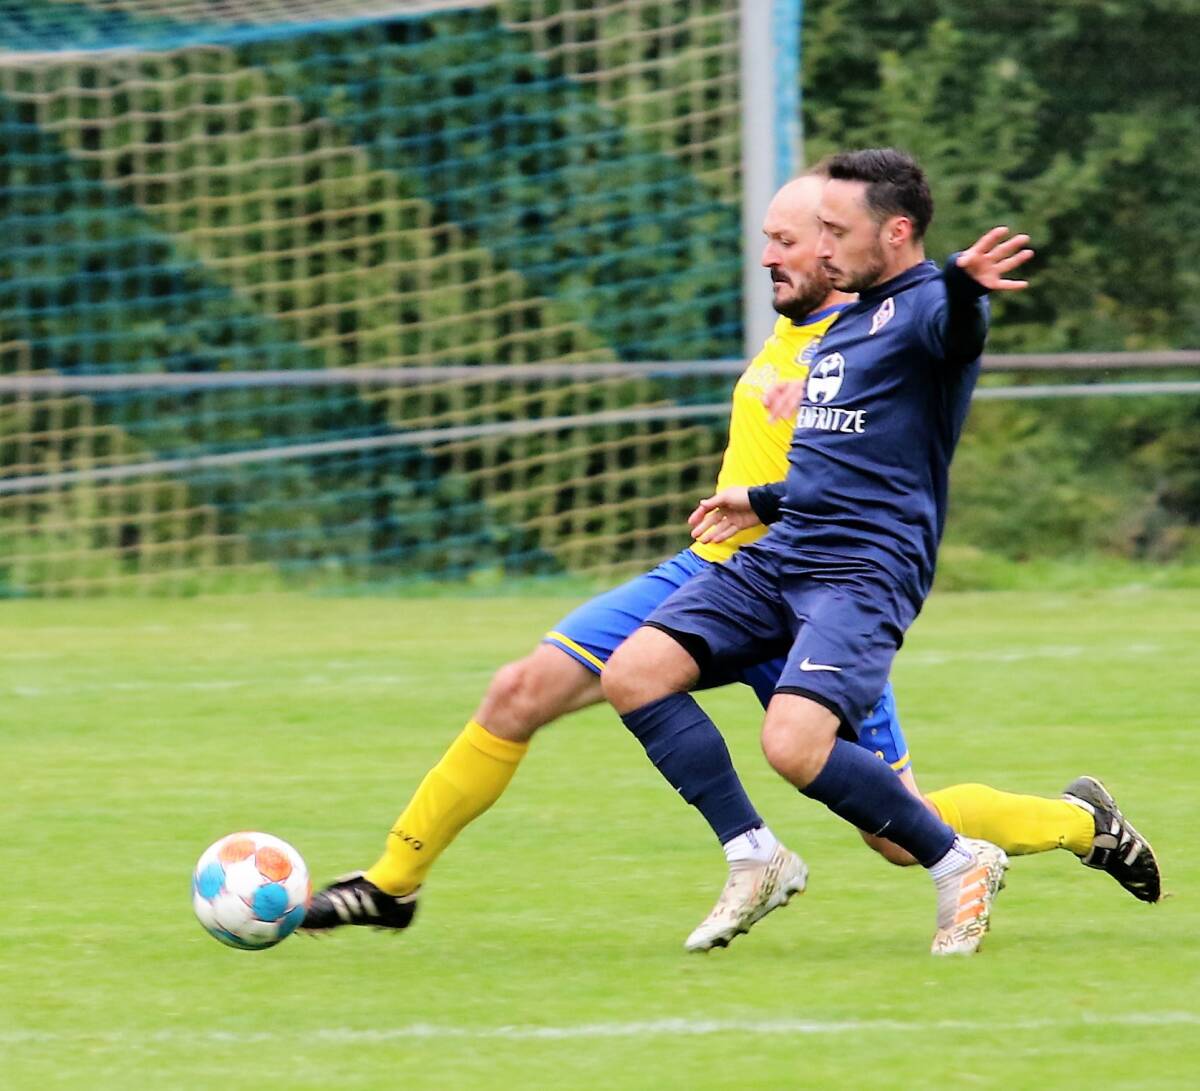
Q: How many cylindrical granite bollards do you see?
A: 0